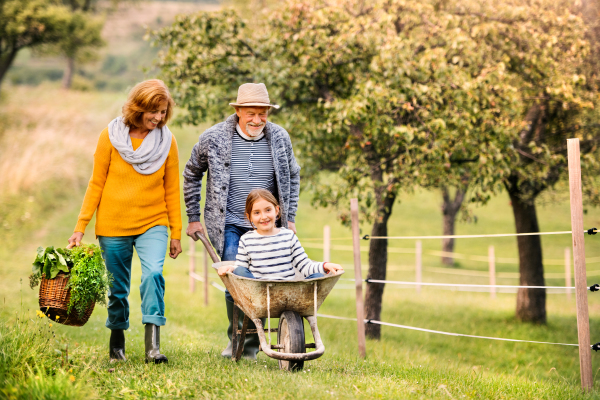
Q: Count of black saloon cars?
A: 0